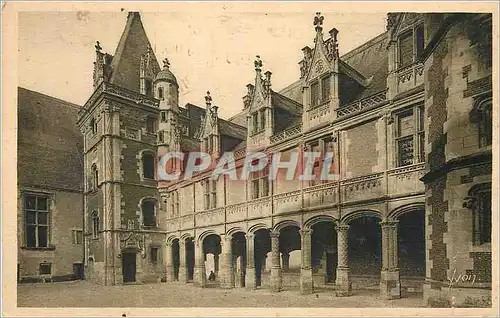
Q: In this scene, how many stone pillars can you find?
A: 9